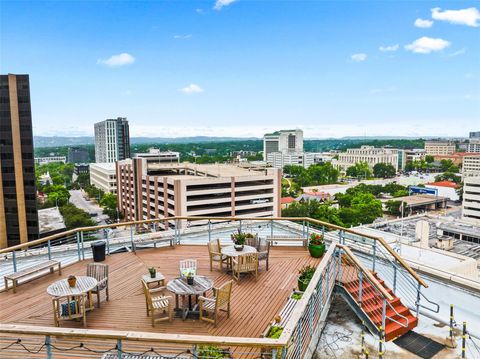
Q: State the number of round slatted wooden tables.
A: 3